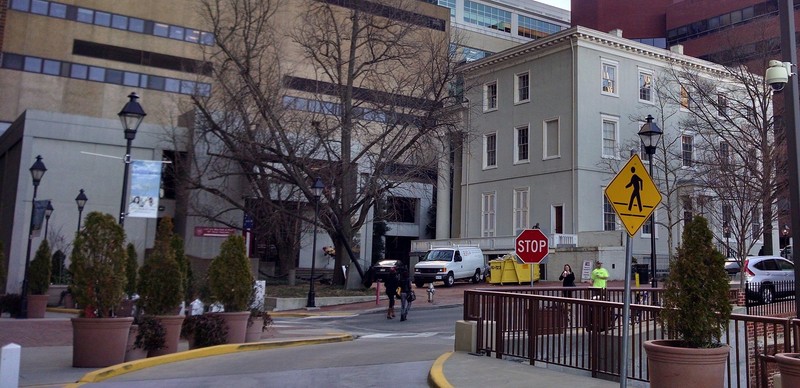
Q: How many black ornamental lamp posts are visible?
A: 6